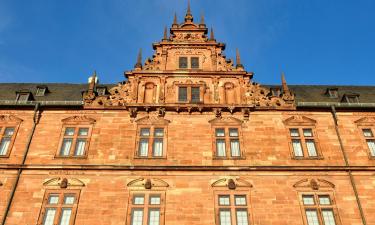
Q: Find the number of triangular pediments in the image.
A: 6